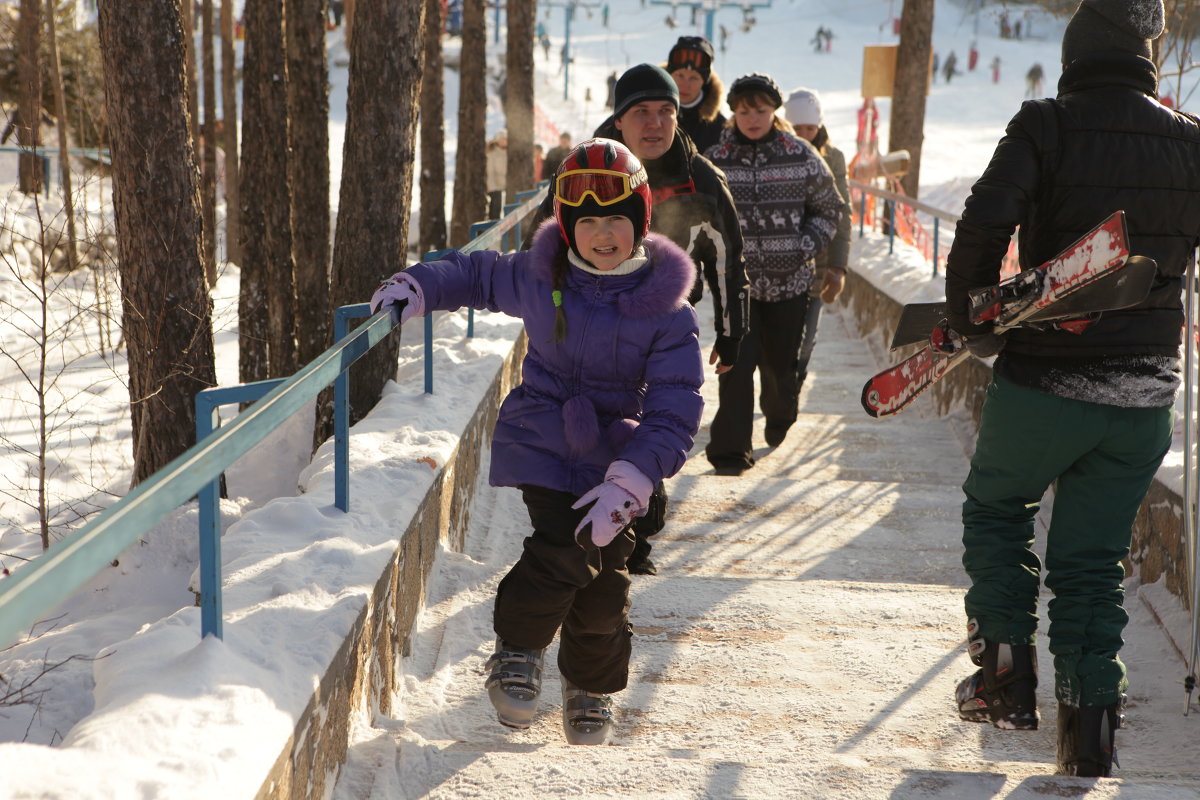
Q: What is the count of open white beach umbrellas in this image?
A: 0